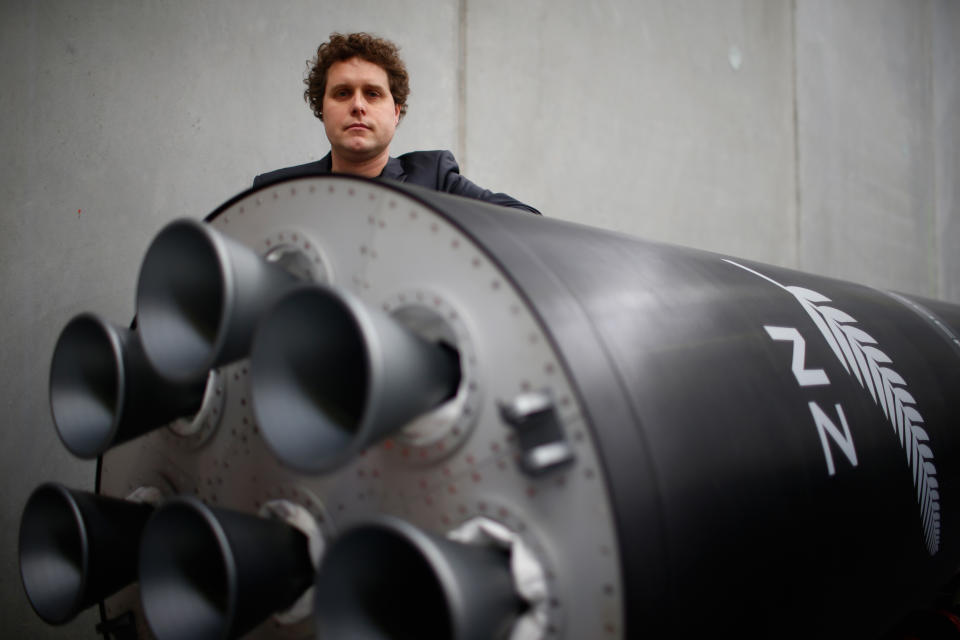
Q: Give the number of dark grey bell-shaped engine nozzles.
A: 6